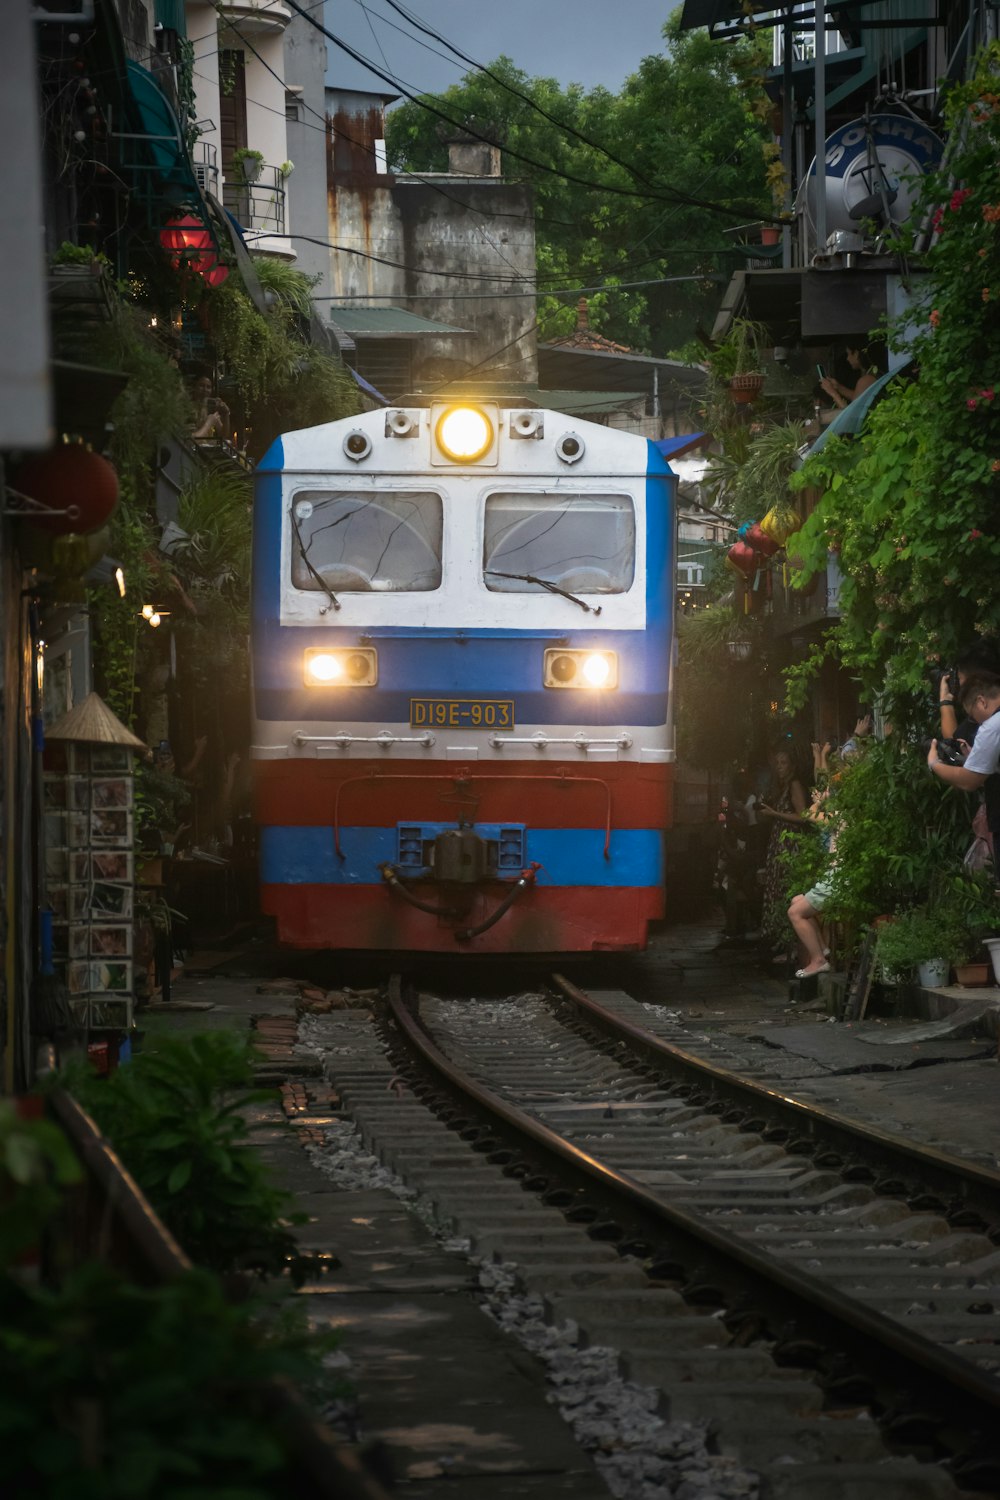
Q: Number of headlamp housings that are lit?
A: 3